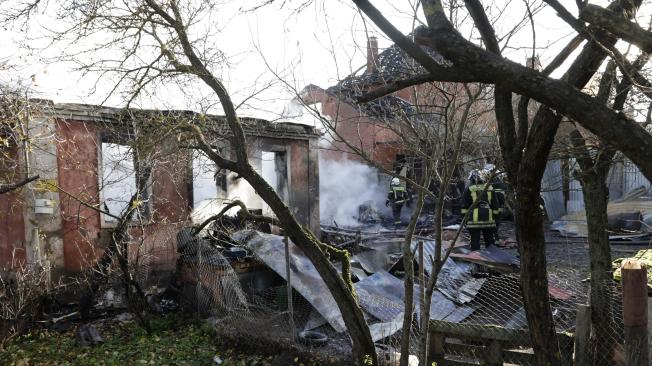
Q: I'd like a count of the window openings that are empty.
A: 3